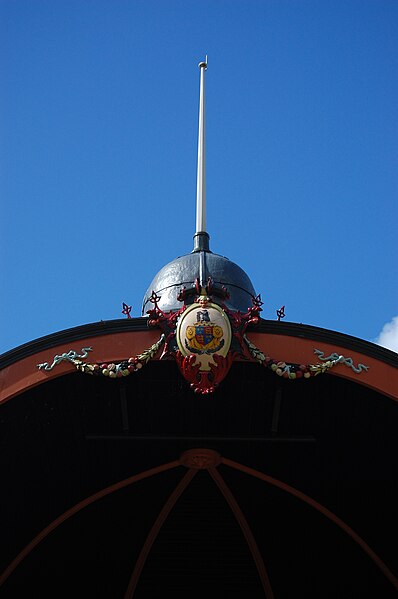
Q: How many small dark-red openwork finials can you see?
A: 4